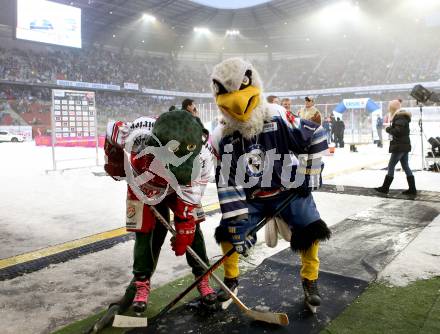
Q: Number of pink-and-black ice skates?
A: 2